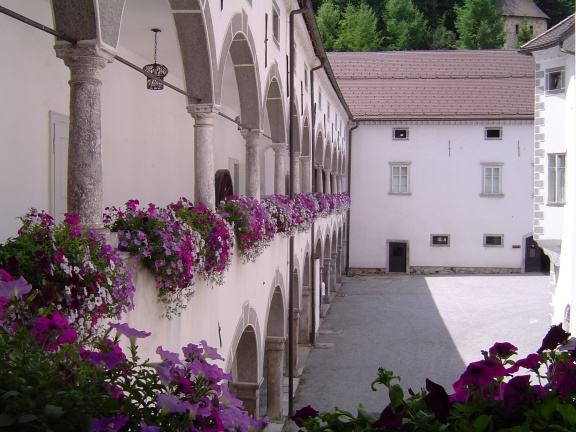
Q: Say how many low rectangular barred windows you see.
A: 2